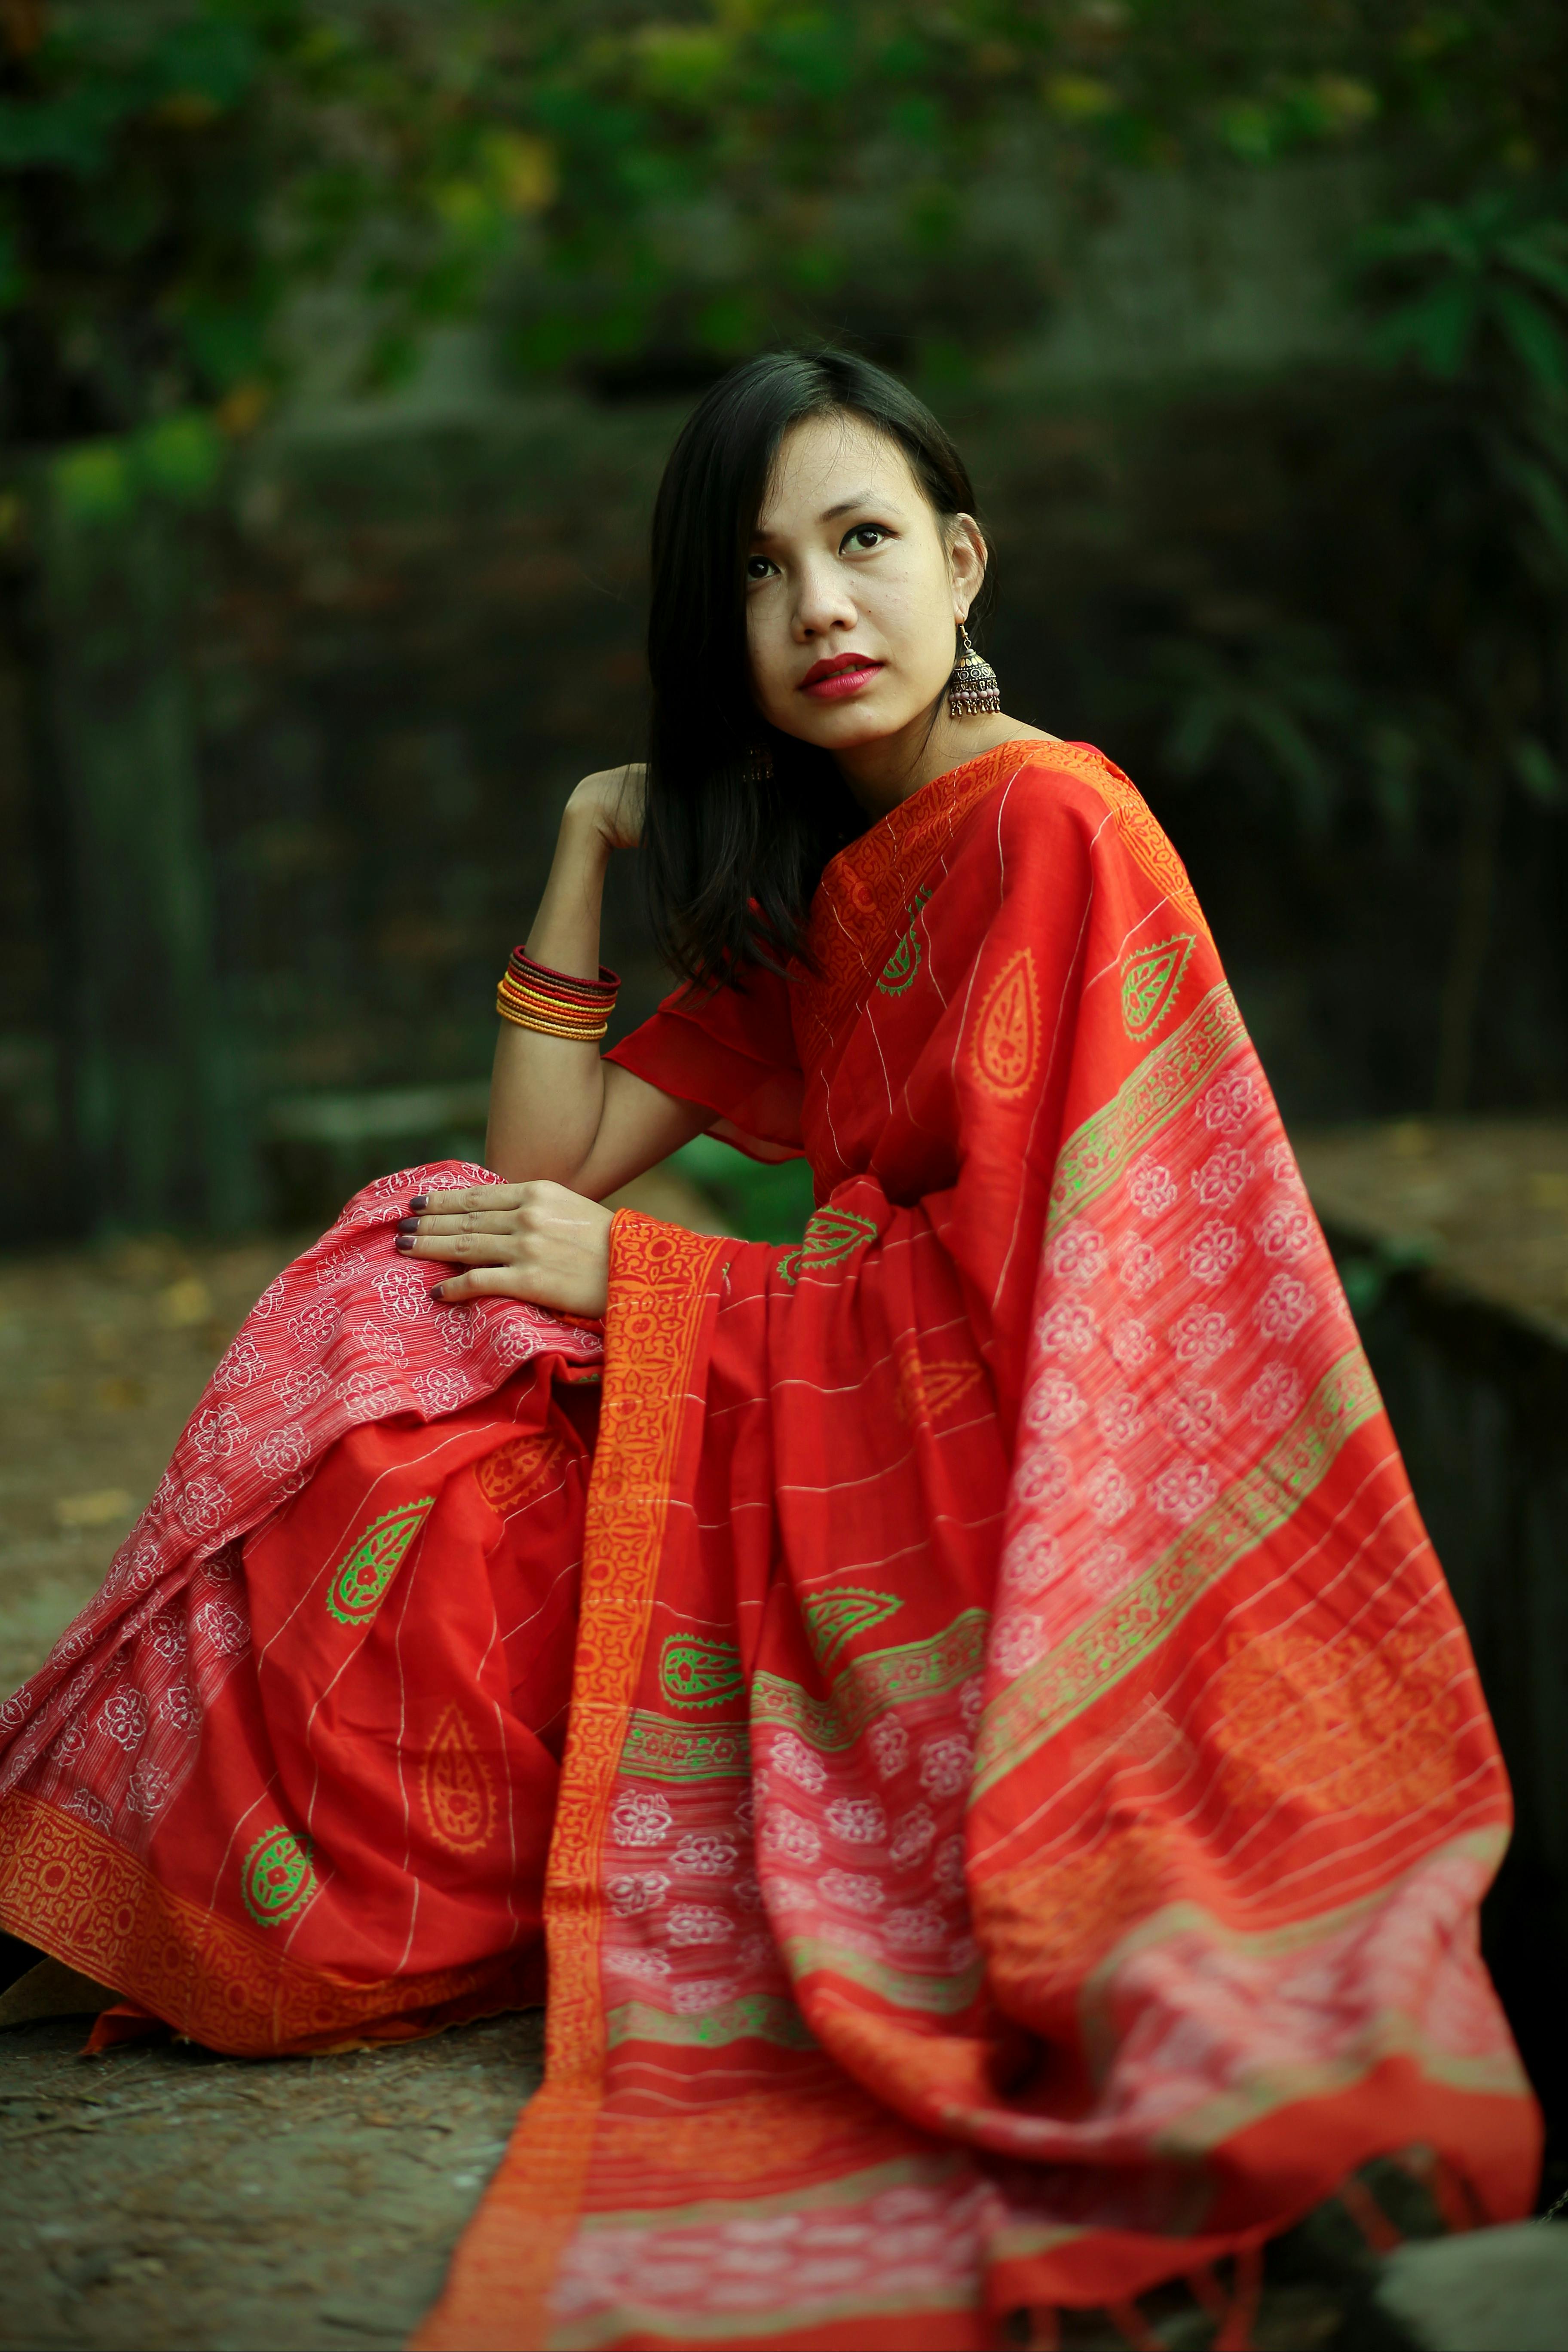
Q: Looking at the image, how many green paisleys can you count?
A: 7